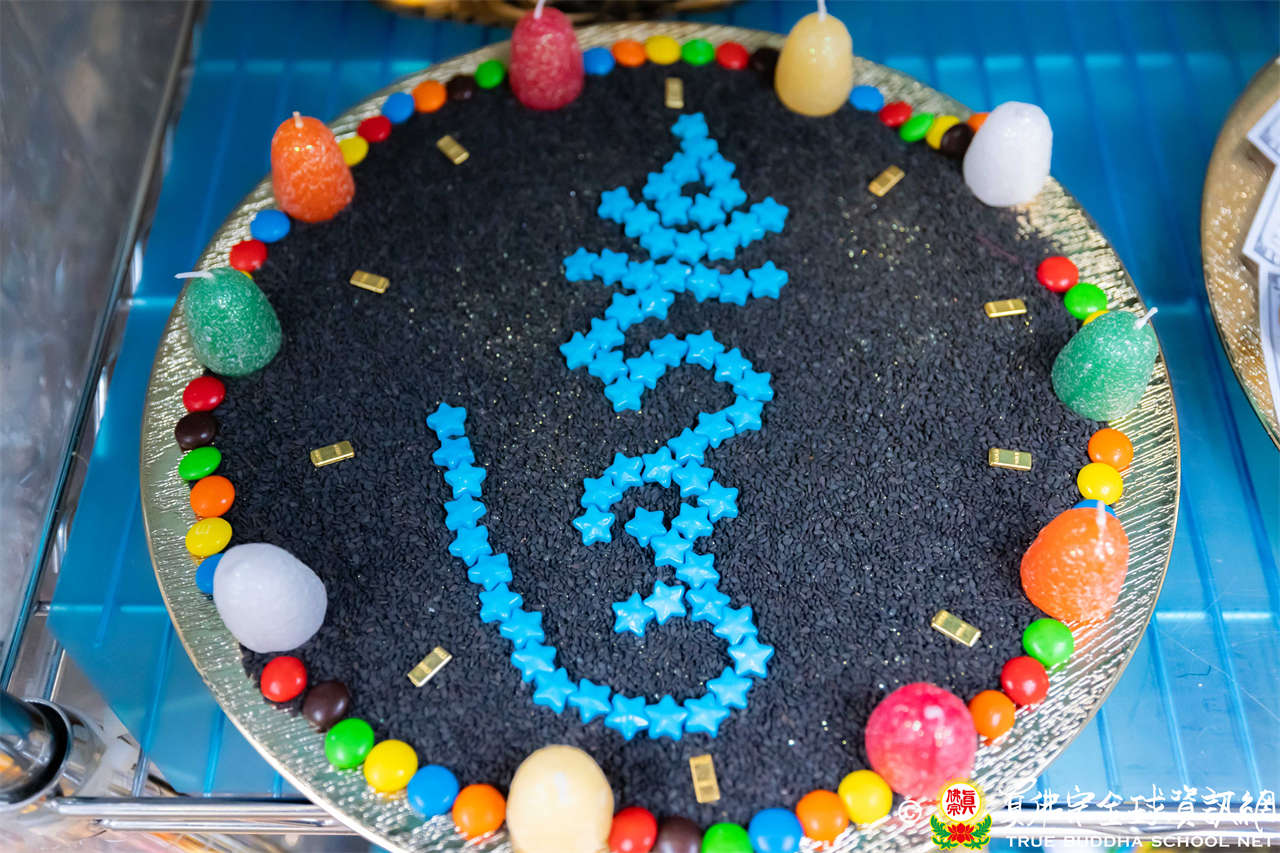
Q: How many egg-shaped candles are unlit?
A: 10